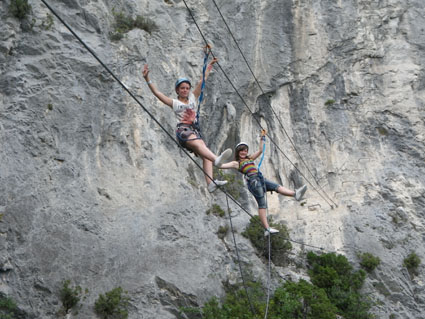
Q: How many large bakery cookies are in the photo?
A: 0